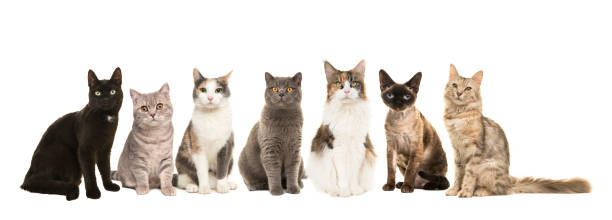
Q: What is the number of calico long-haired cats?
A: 1